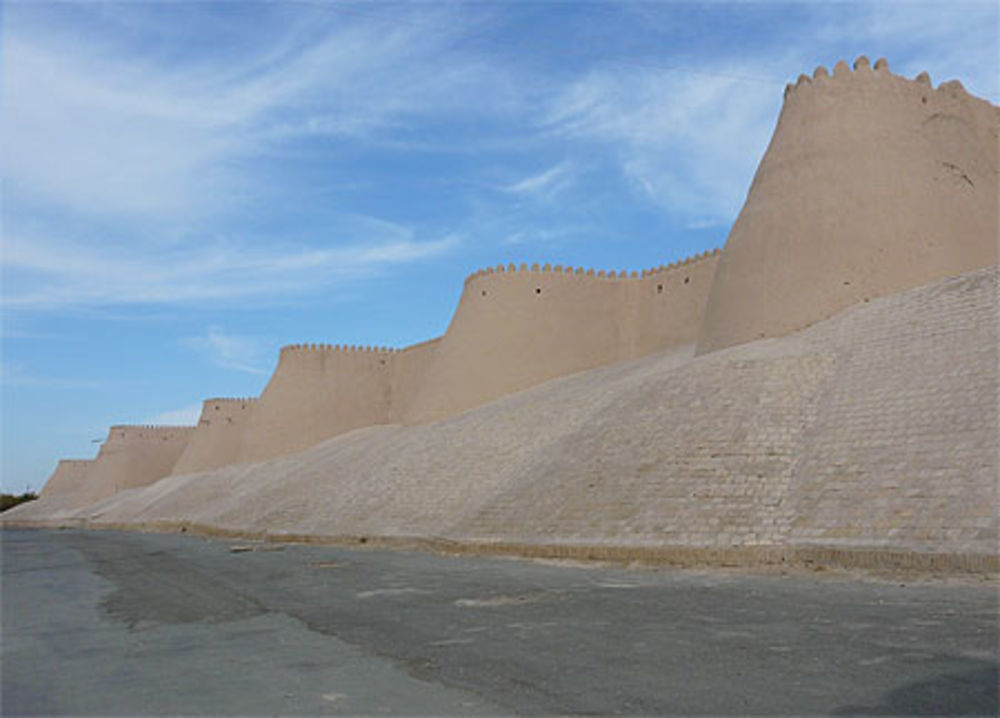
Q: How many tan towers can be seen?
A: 6